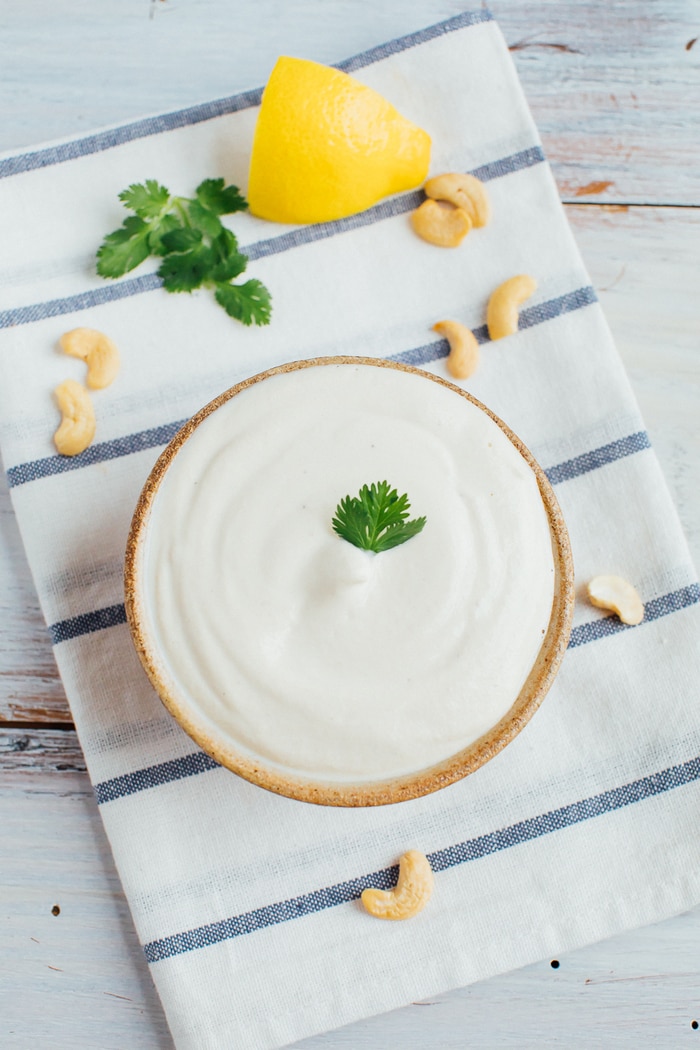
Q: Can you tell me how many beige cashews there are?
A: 8